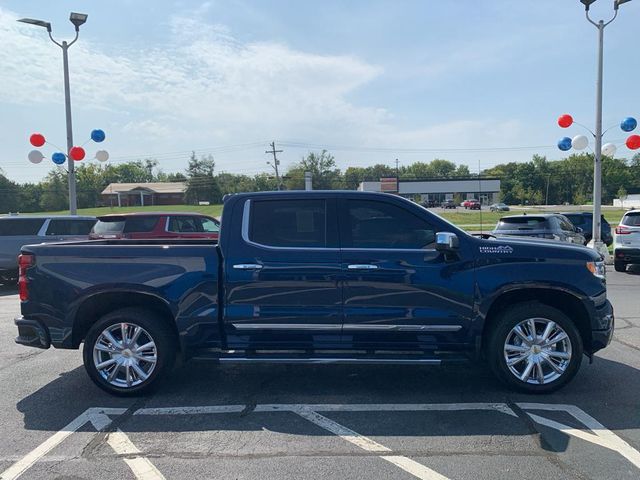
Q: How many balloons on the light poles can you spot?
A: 12